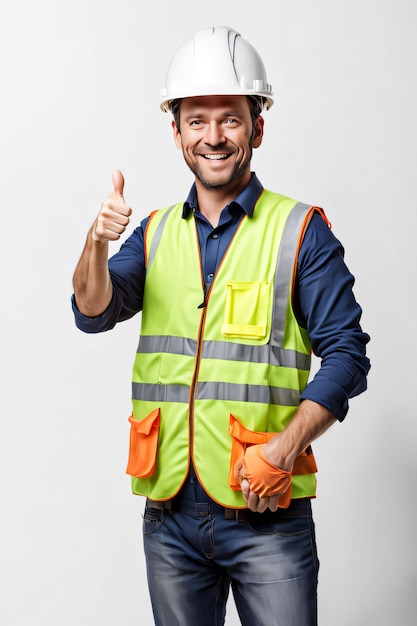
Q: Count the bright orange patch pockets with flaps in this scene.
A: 2